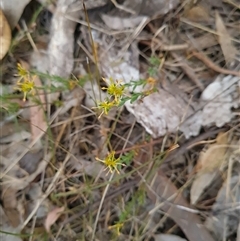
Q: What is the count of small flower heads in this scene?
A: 6